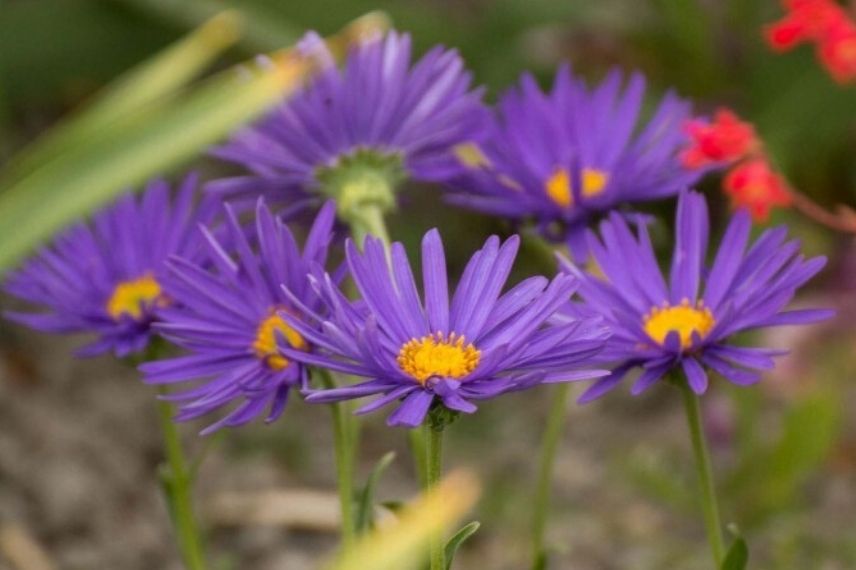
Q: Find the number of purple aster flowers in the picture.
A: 6